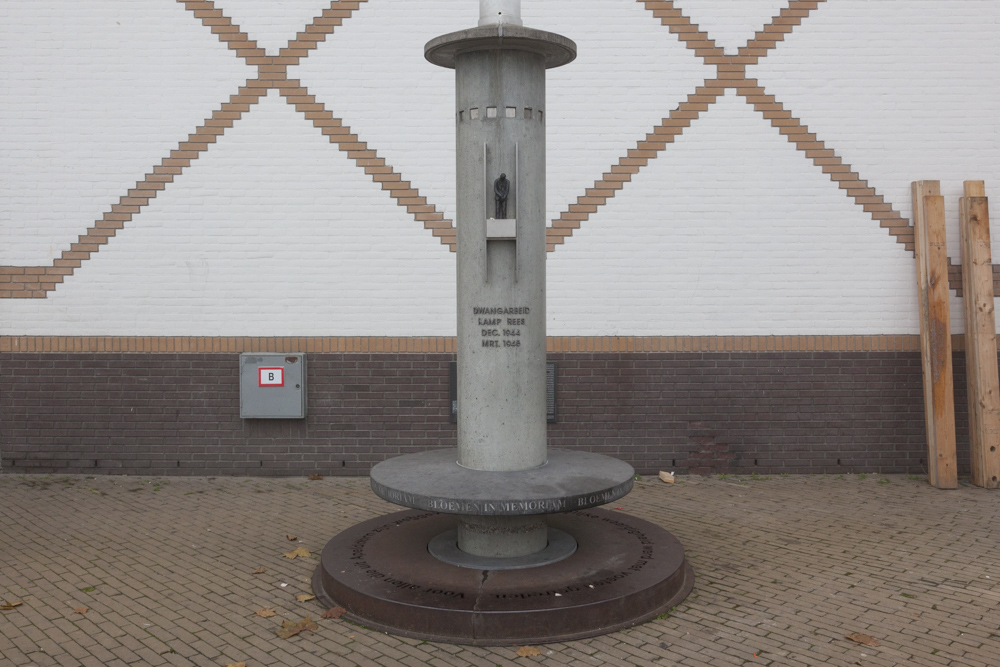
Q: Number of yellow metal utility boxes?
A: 0